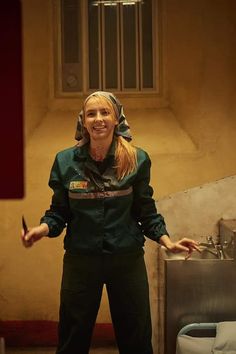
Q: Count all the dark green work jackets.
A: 1